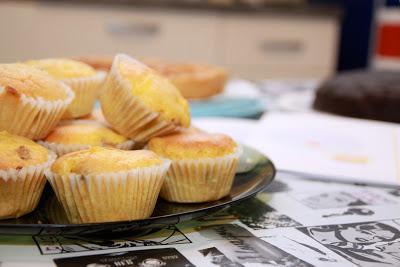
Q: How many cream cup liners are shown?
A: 7